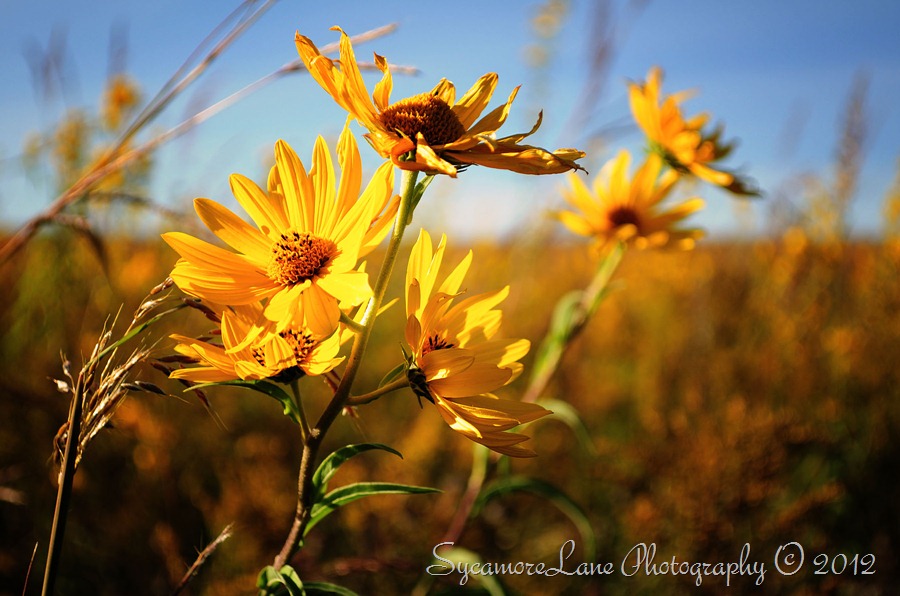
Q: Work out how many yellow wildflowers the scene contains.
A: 6